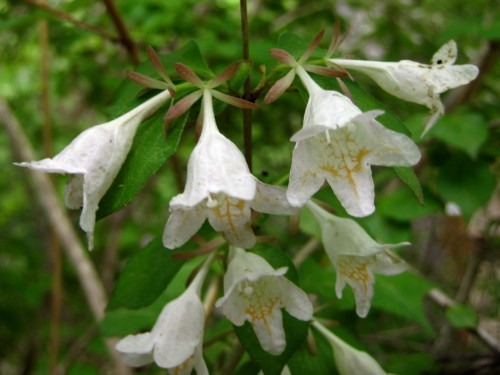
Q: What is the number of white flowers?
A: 8